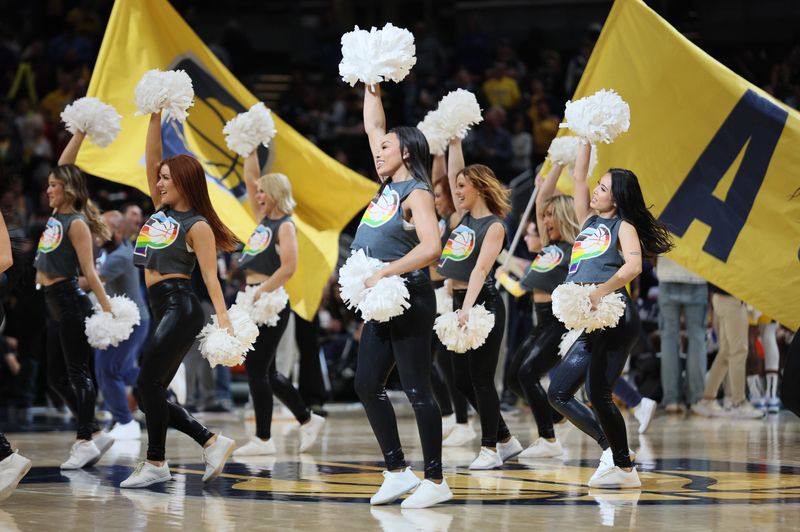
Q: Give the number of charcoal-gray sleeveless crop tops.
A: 8